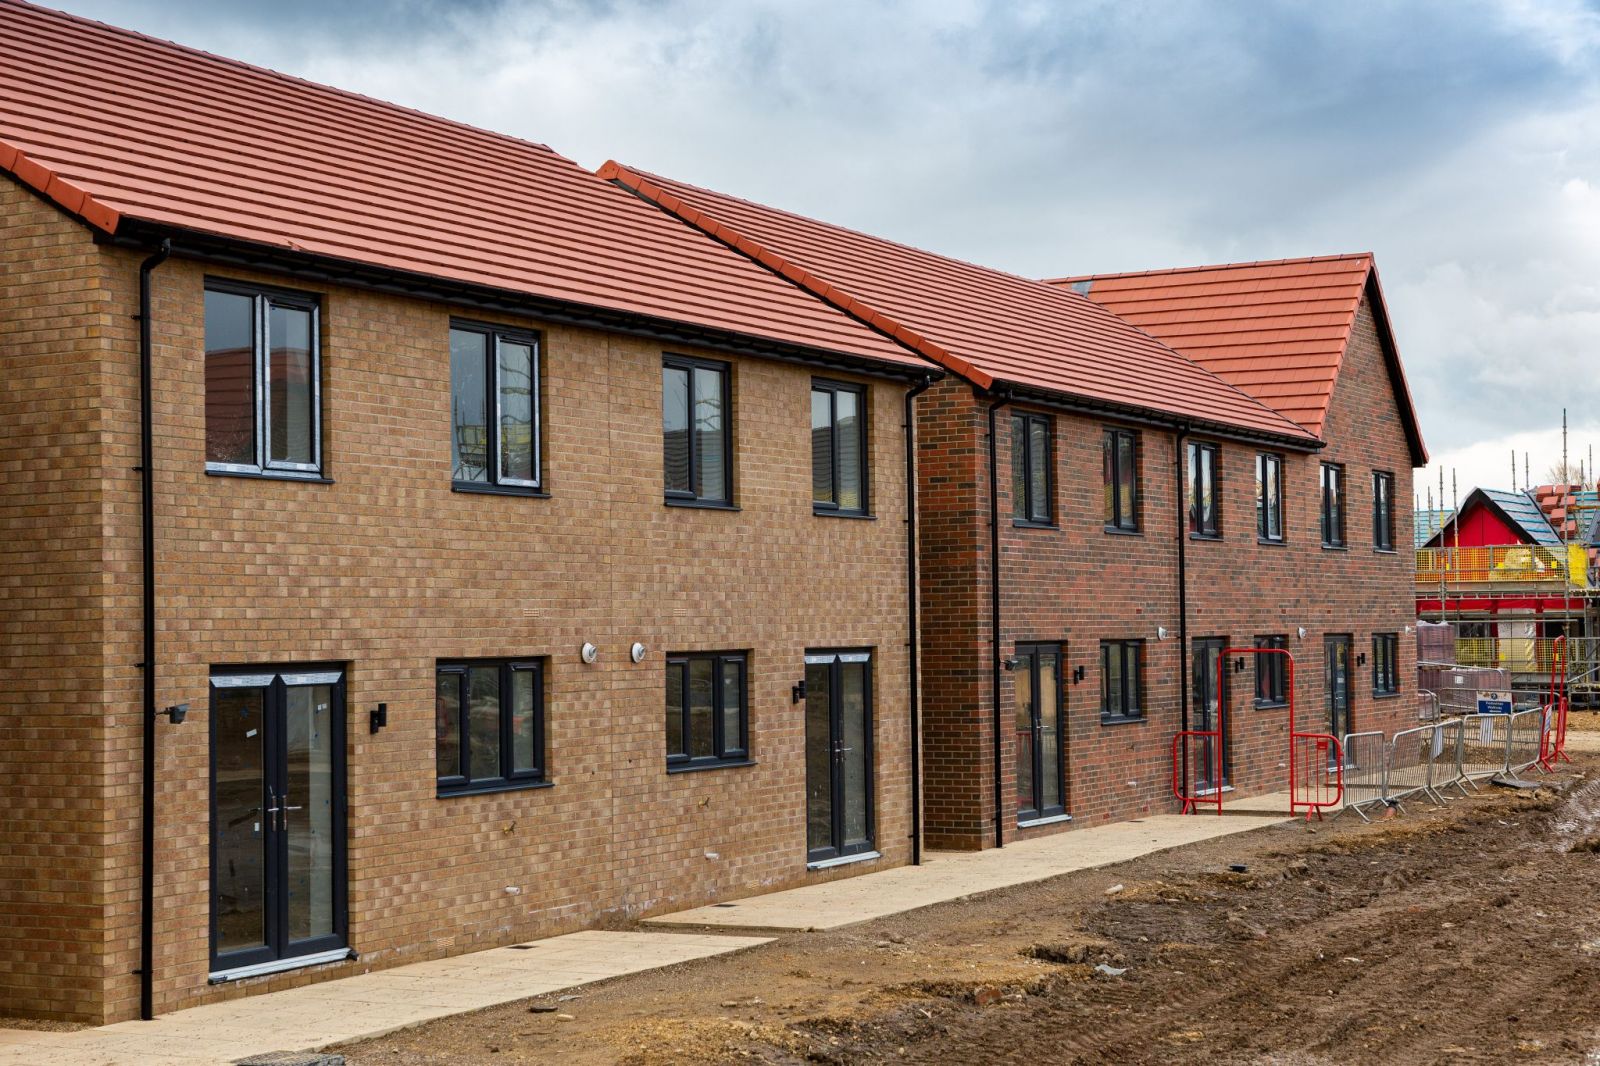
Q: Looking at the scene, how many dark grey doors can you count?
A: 5